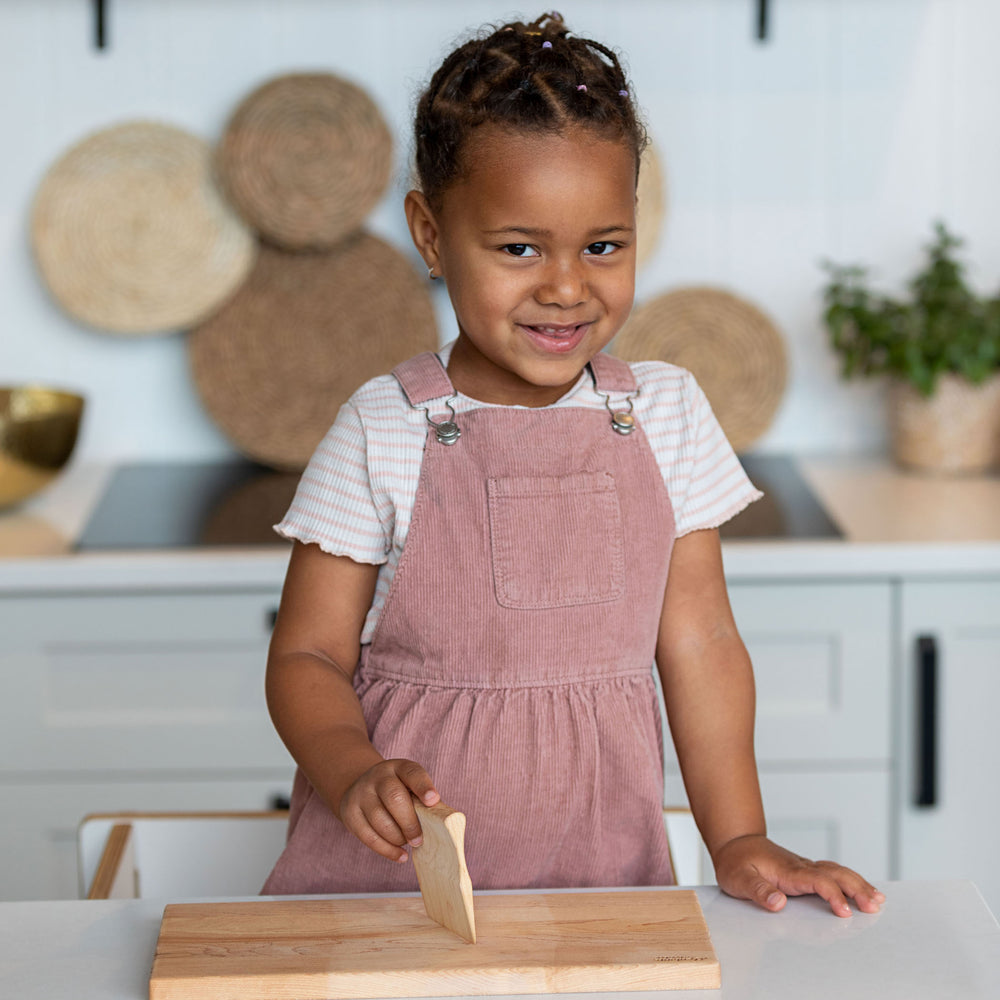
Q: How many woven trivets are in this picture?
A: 5